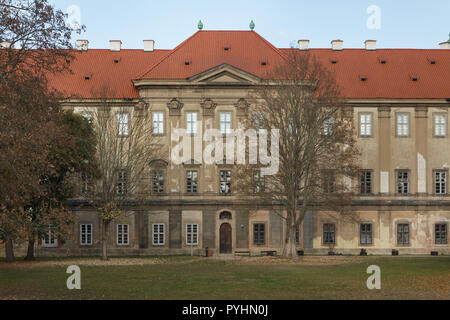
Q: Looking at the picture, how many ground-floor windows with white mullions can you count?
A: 5